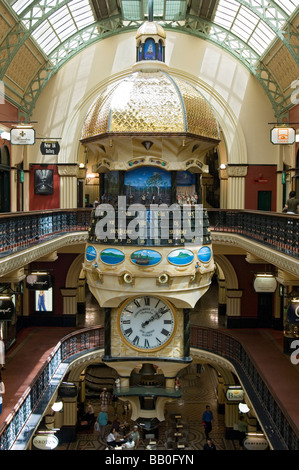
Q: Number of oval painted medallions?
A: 5